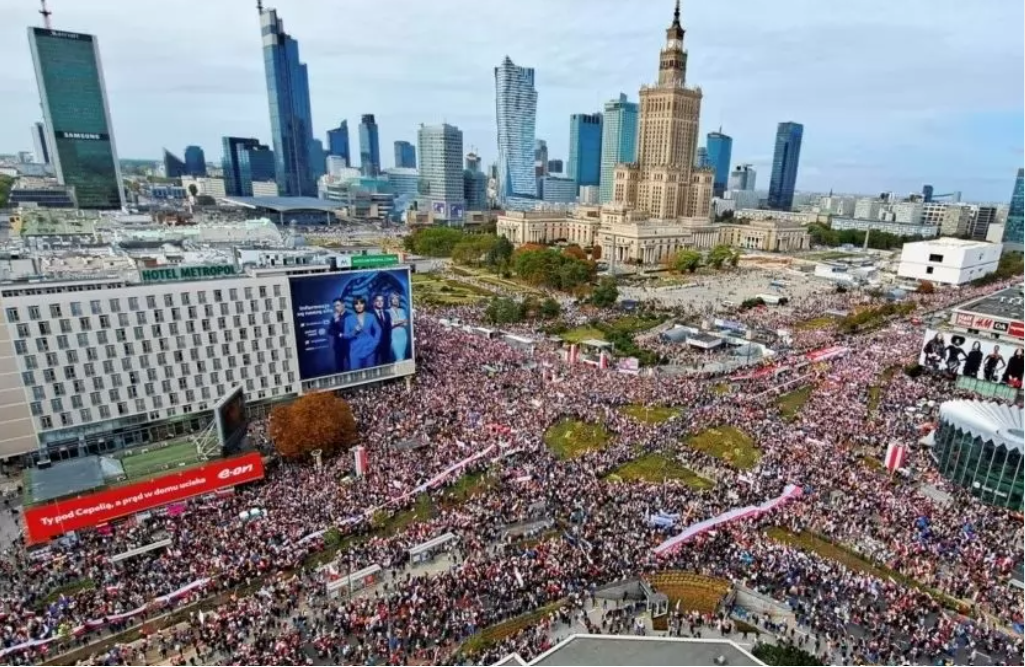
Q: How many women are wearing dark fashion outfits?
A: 5